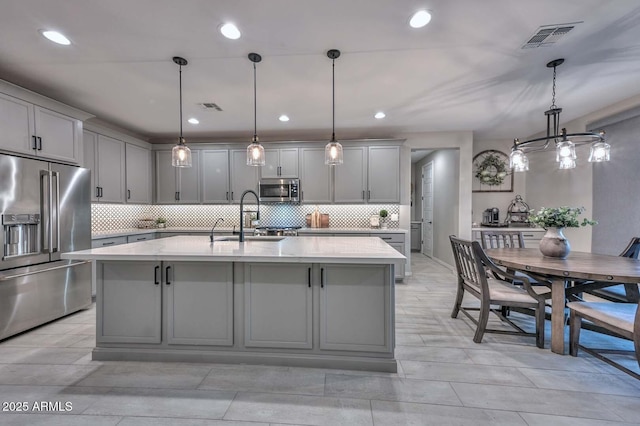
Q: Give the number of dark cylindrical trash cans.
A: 0